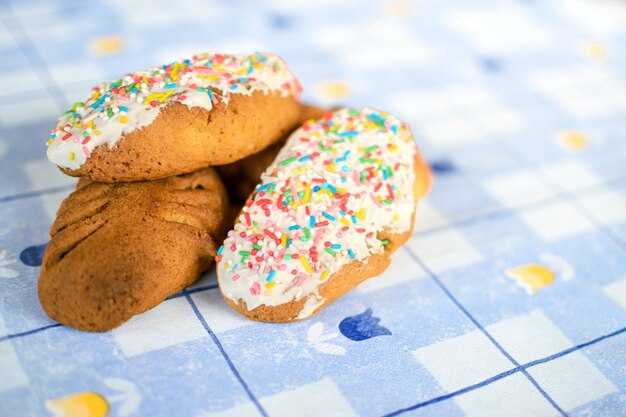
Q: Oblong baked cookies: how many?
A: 4